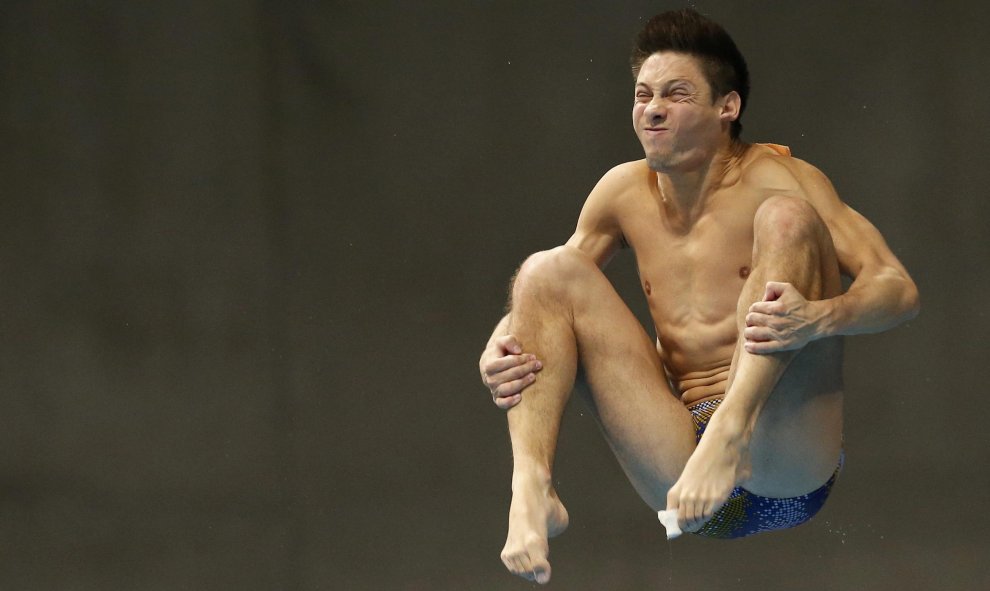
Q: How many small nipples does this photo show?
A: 2